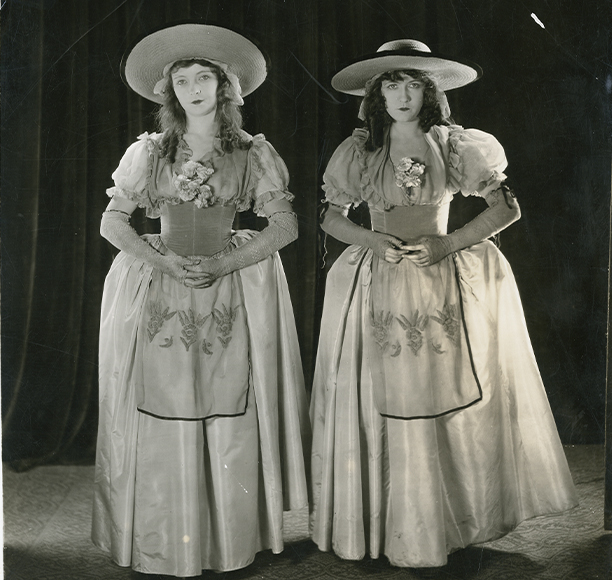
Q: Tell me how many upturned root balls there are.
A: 0